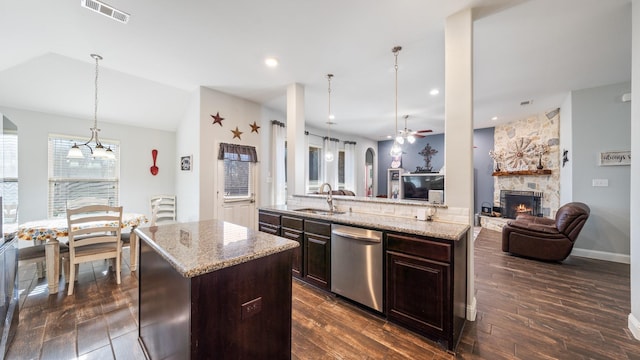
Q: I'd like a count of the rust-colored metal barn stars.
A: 3